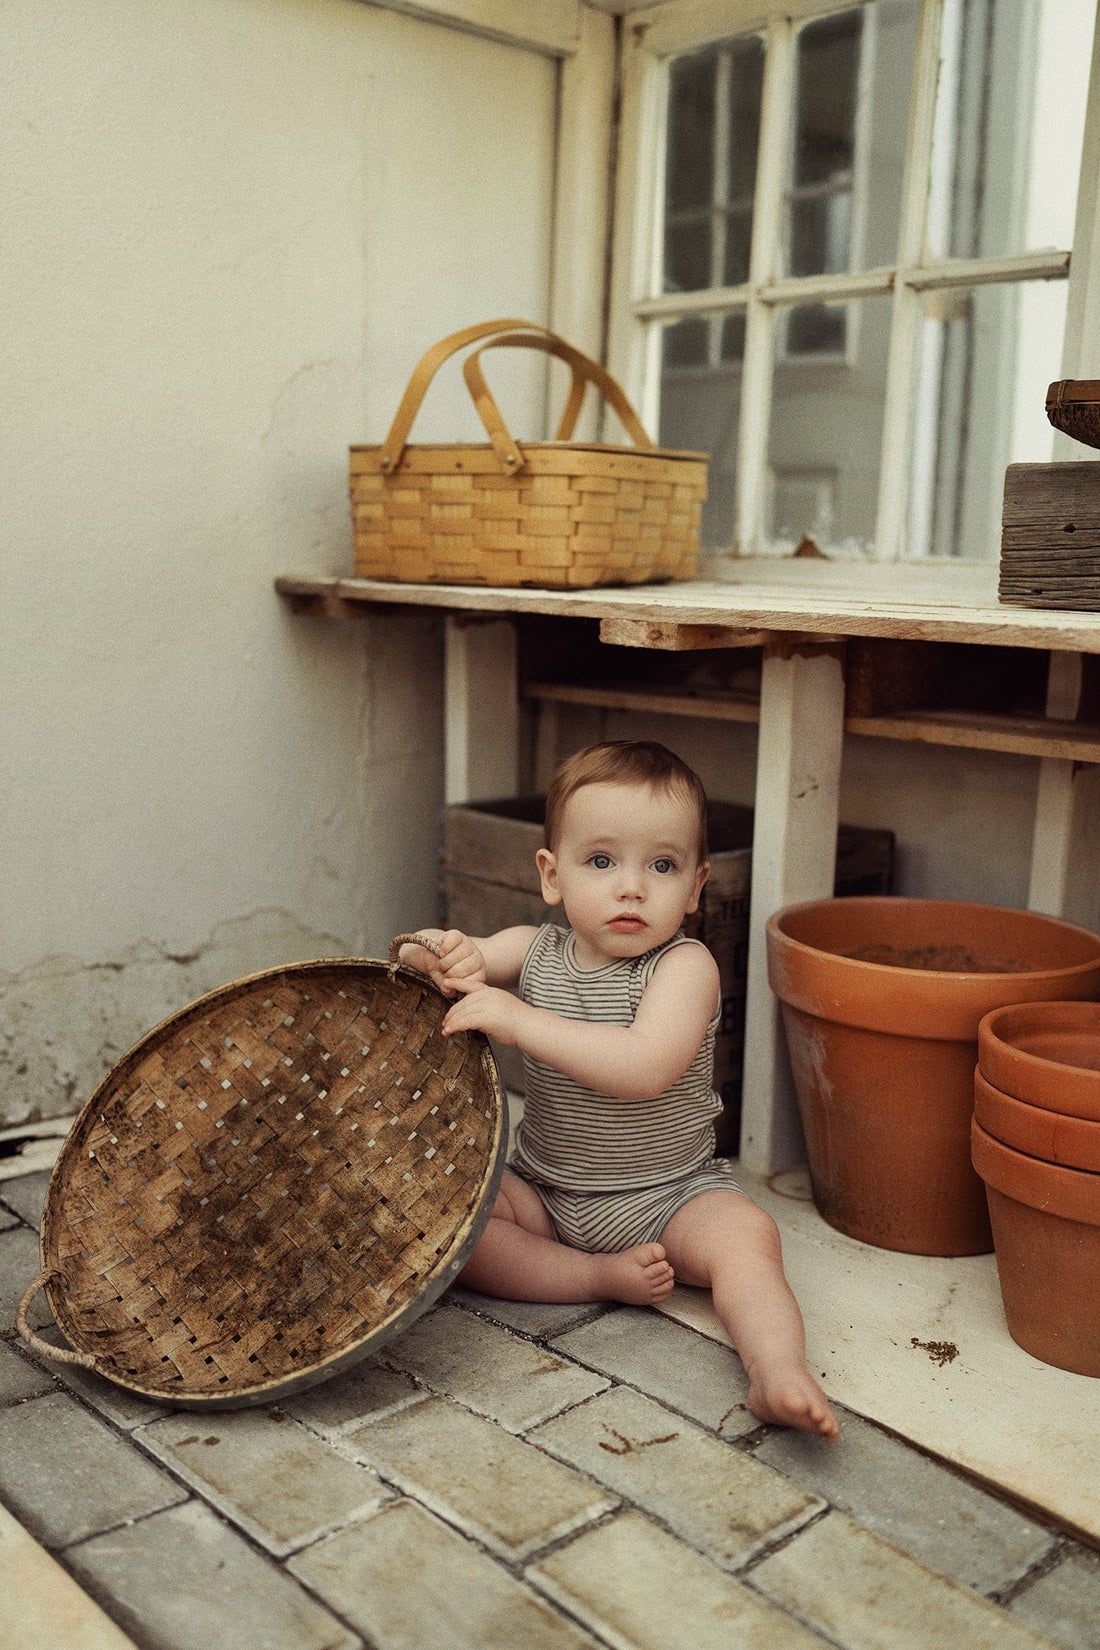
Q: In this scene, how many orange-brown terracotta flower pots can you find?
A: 4